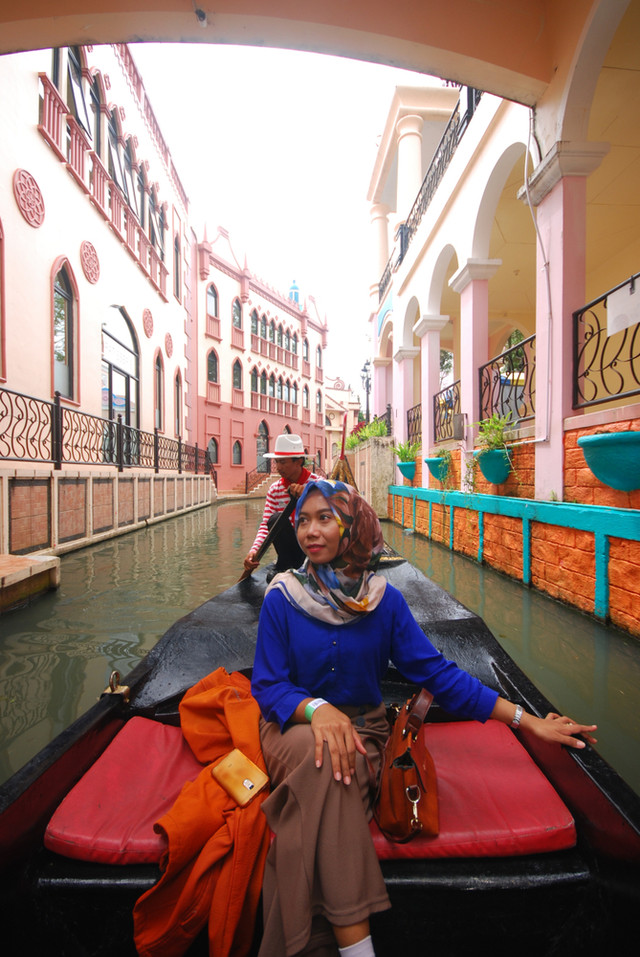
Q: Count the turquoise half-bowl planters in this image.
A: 4